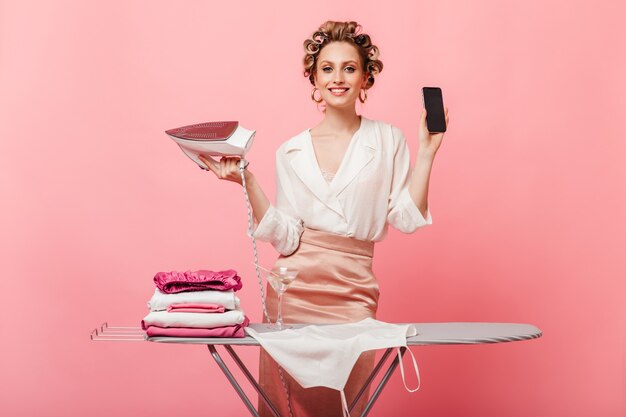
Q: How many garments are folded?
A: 5